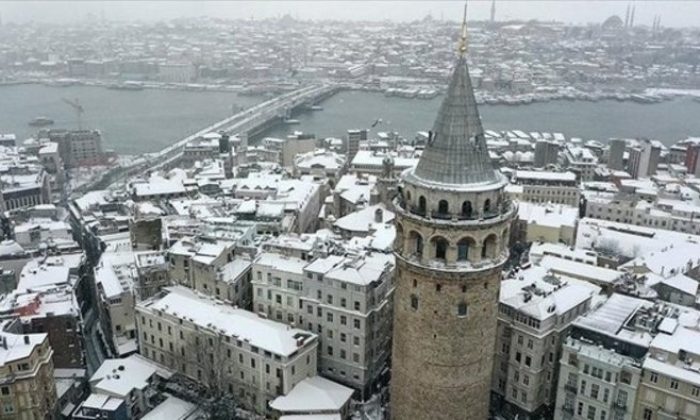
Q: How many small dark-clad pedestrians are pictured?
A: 0